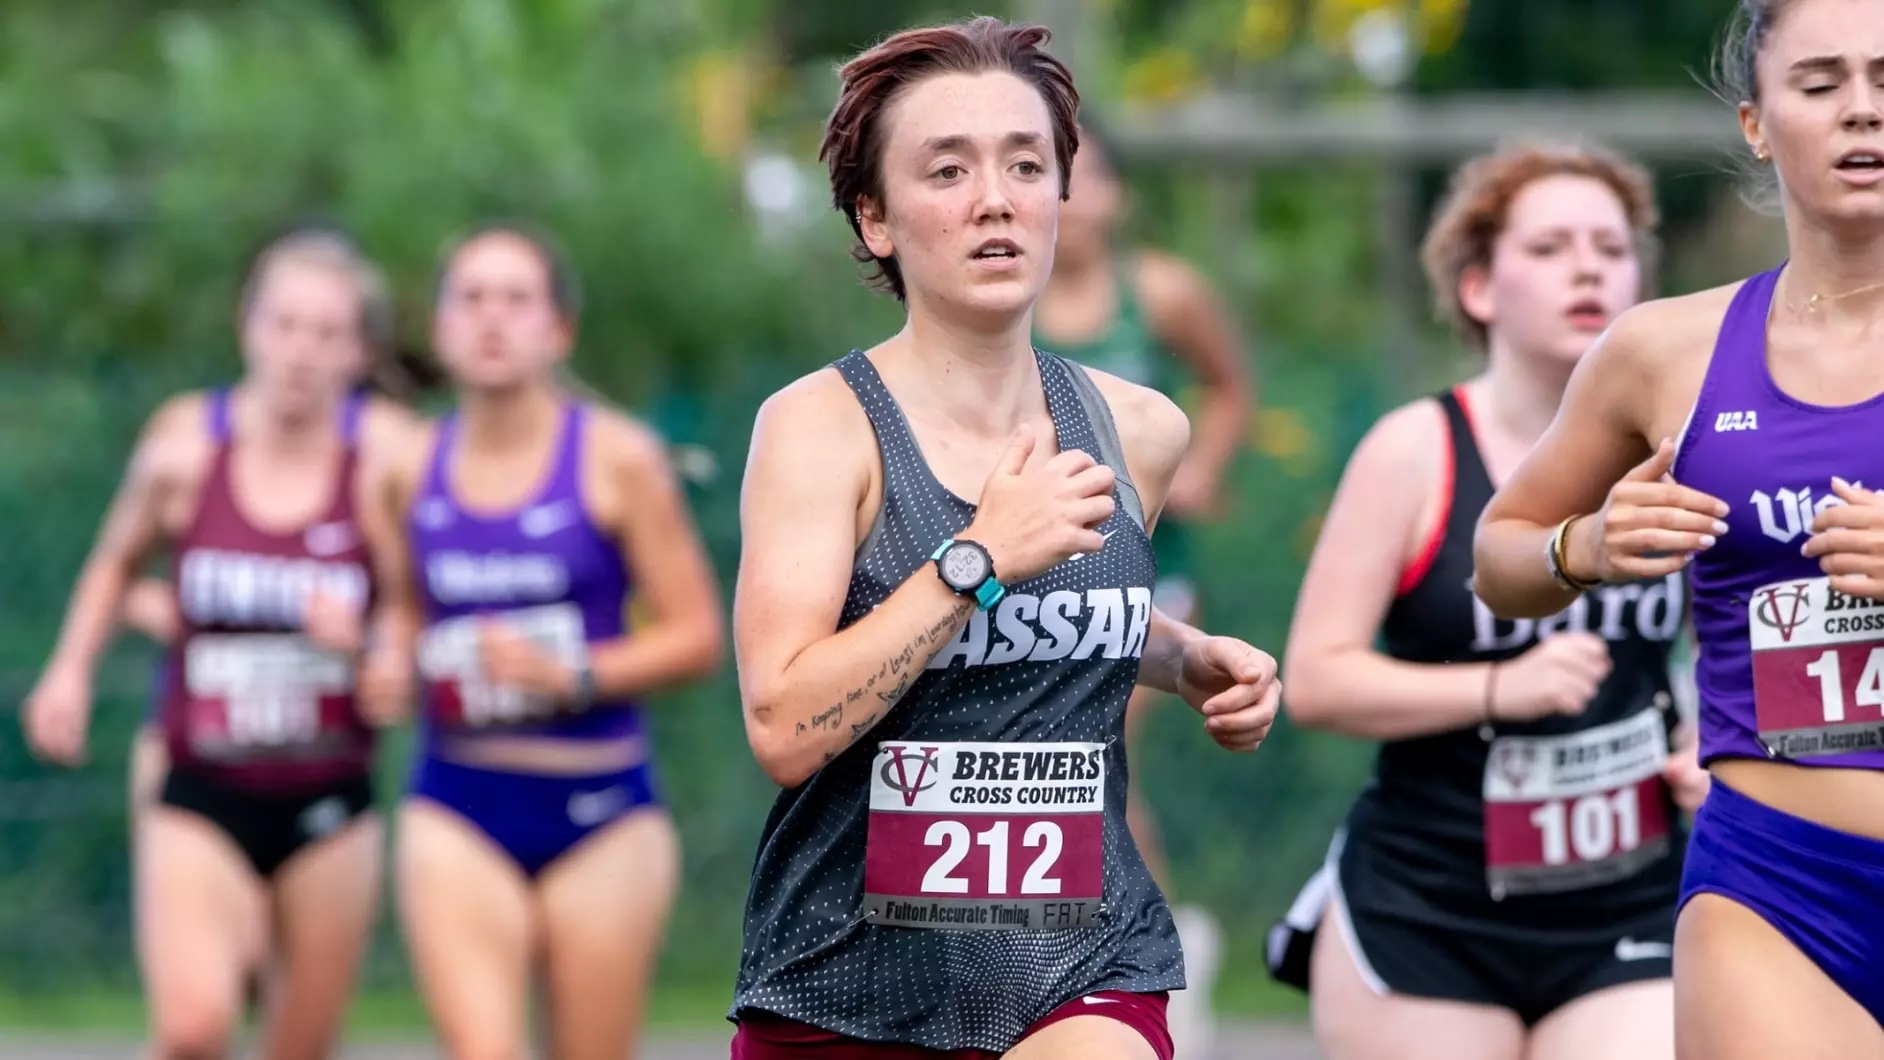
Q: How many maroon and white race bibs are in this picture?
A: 5